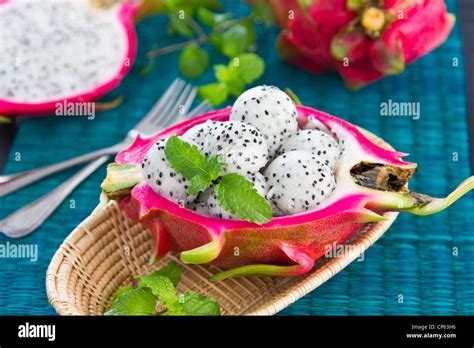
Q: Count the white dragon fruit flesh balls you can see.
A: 7